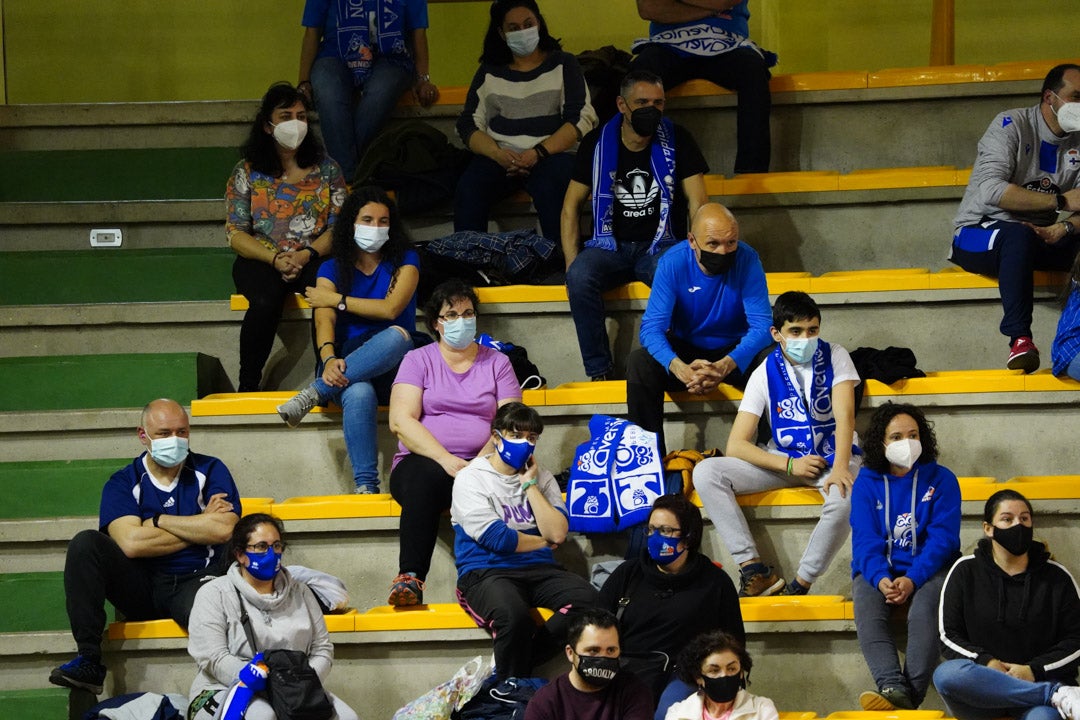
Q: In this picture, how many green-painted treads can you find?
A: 6